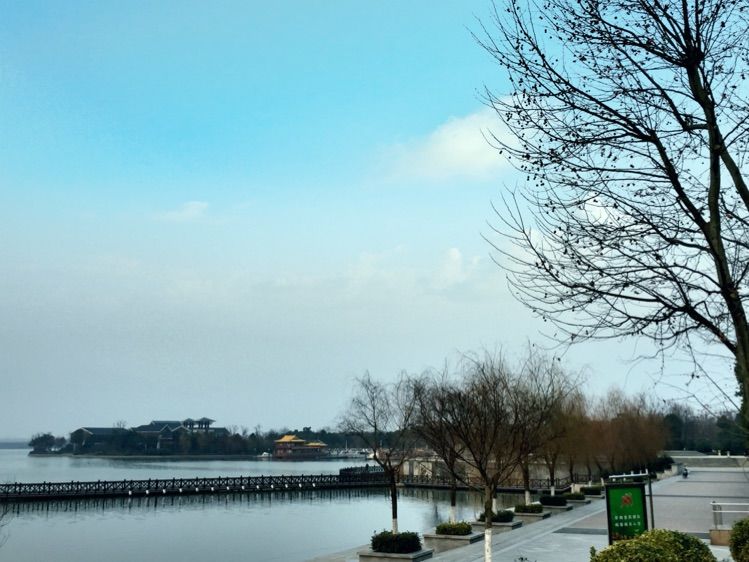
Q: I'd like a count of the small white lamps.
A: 13